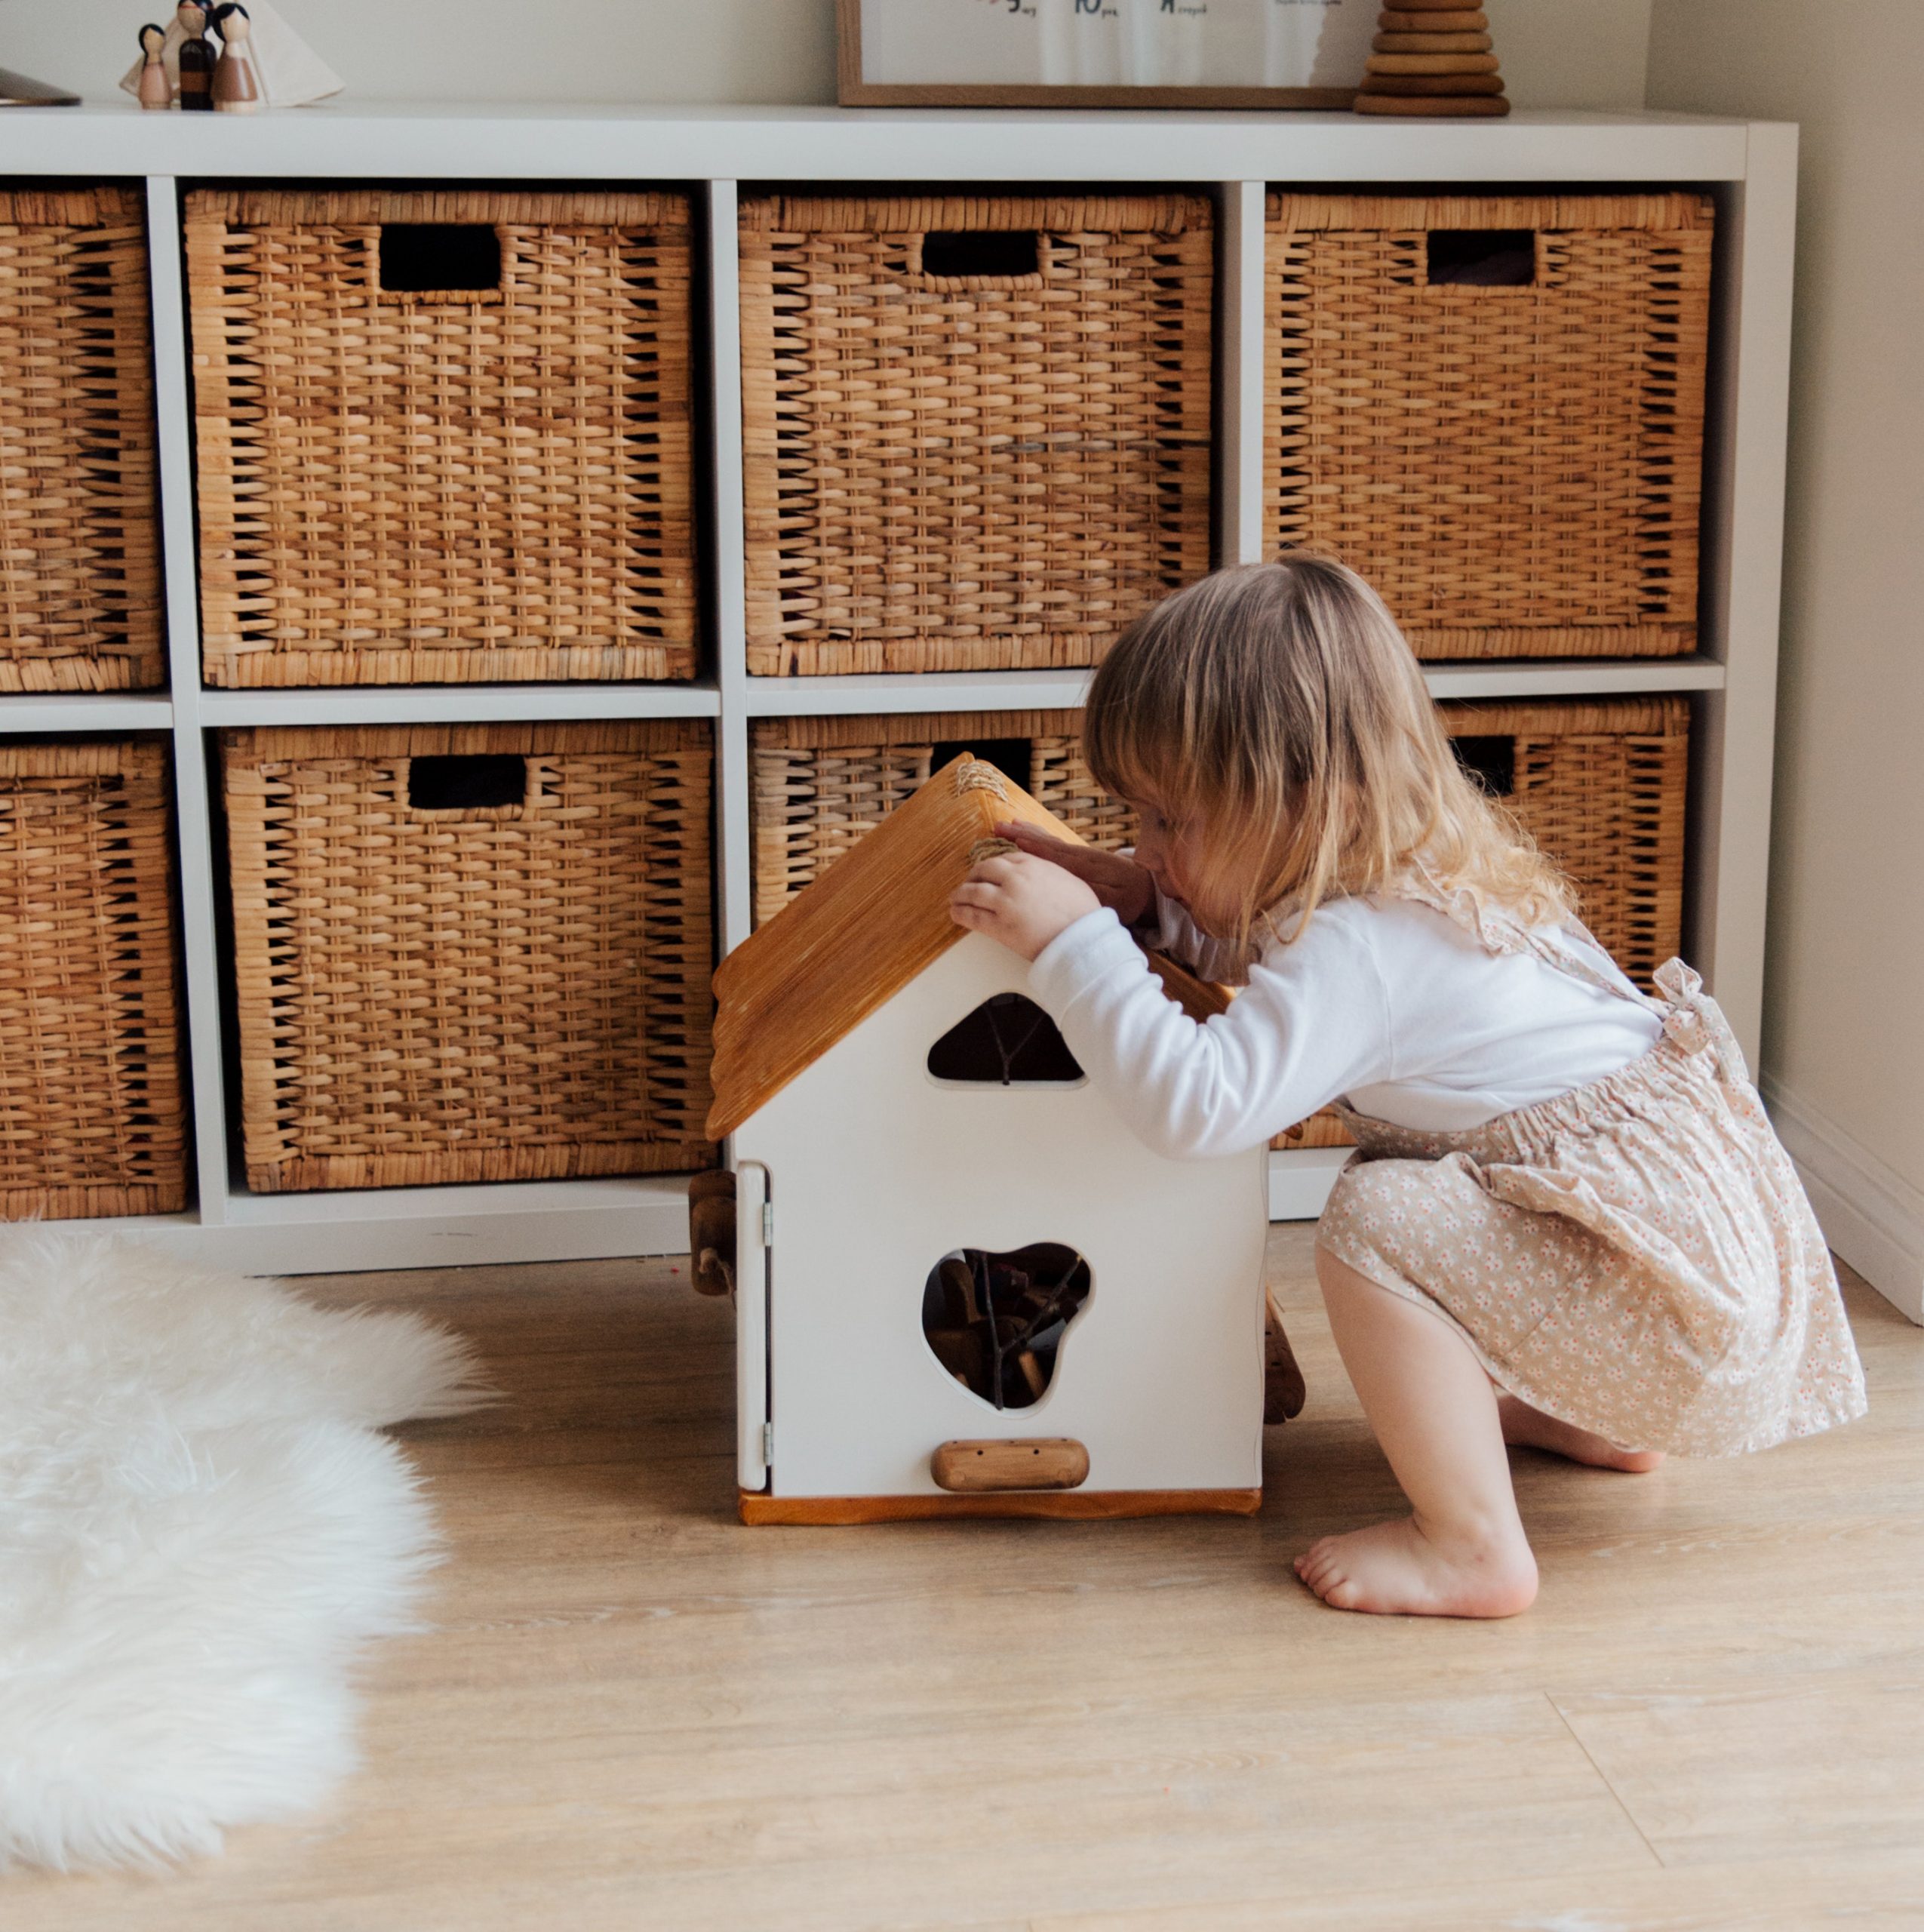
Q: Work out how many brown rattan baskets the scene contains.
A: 8